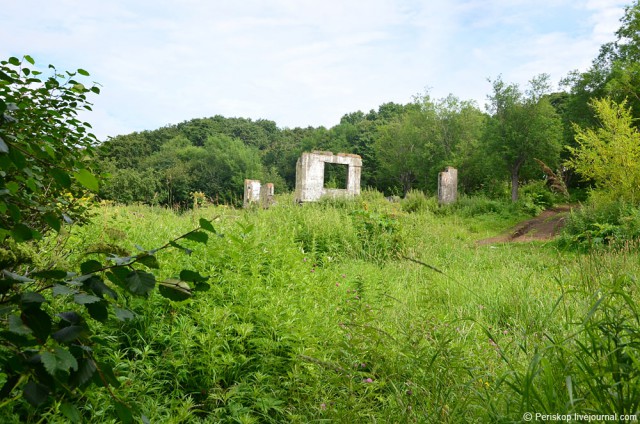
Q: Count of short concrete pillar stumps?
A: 3